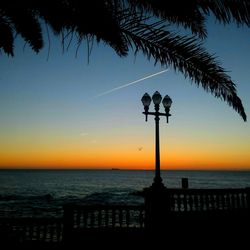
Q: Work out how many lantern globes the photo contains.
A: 3